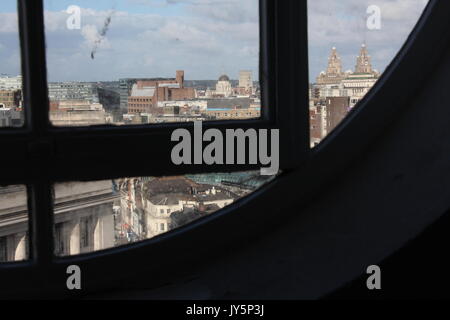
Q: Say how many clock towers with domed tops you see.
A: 2